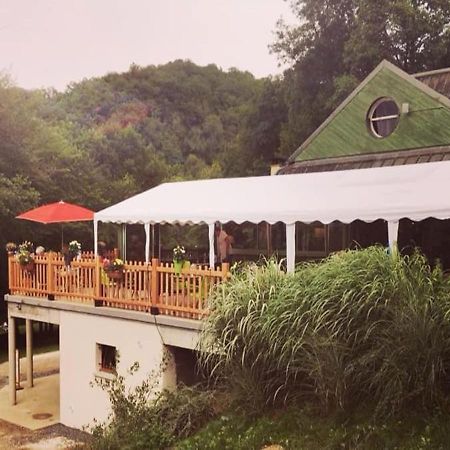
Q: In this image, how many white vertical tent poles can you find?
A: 5